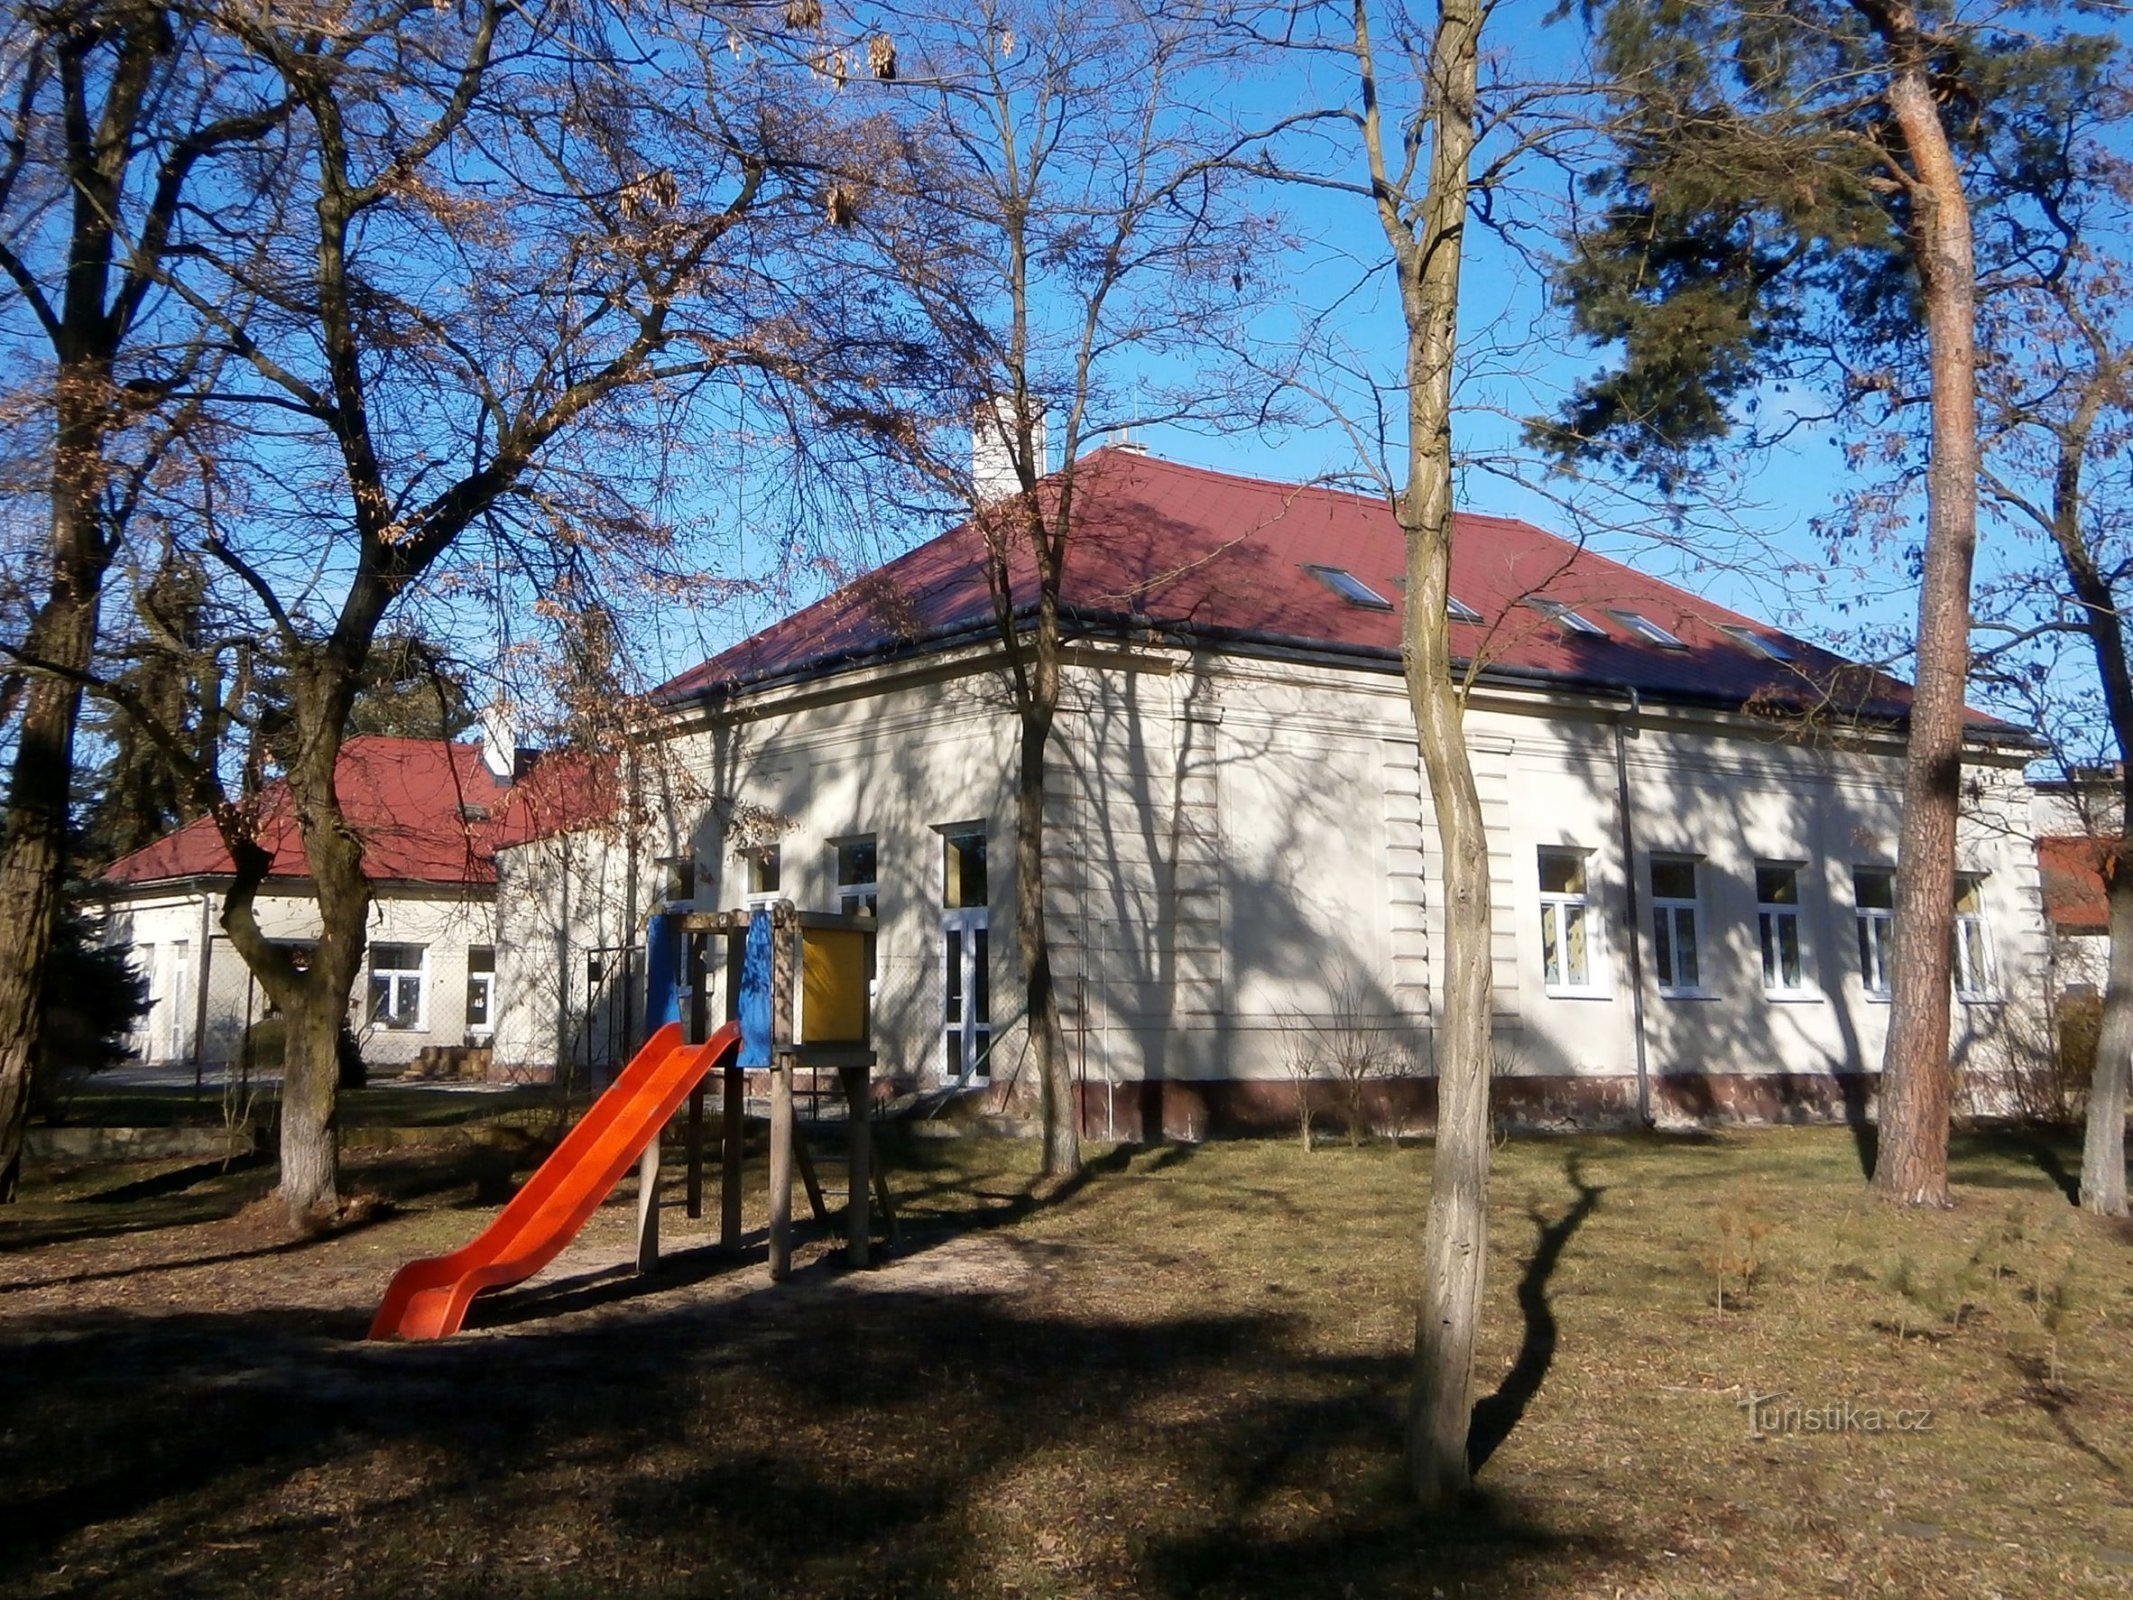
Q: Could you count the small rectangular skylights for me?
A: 5